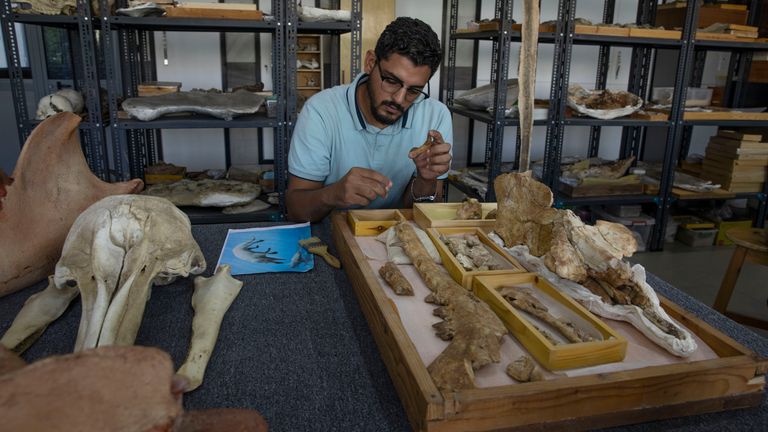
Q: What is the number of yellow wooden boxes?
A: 4